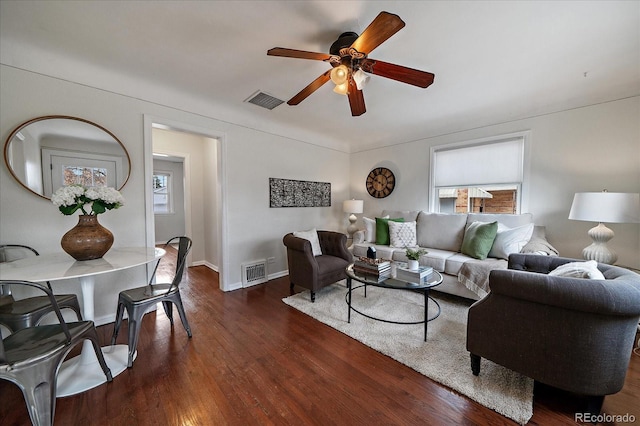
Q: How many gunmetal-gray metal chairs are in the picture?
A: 3